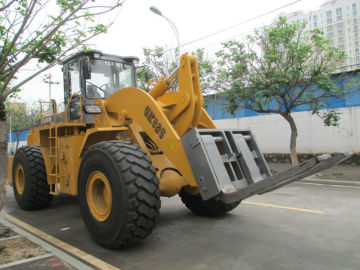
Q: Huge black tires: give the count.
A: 3